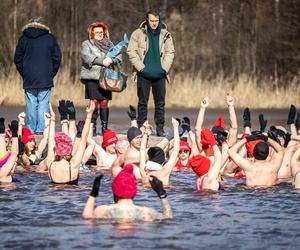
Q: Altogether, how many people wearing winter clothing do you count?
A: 3